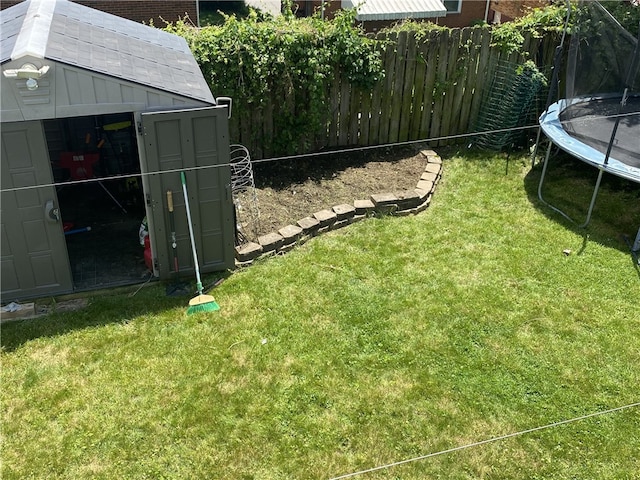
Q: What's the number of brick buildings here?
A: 2